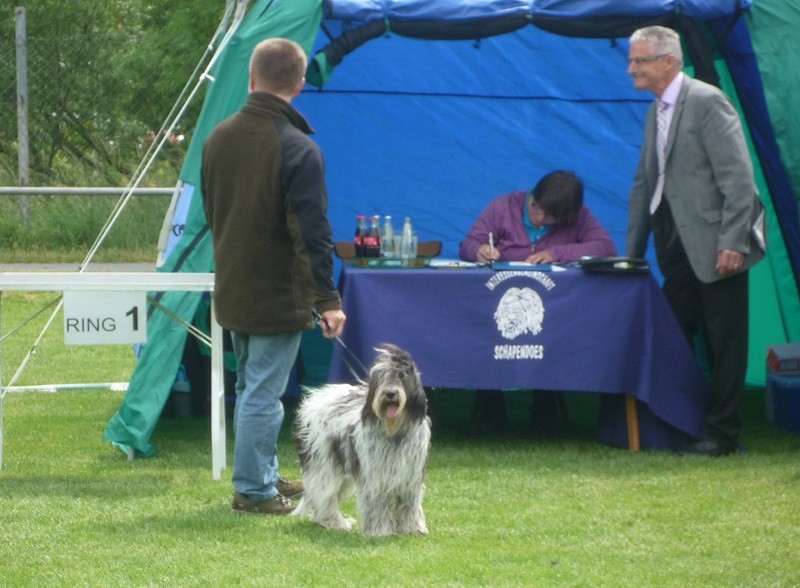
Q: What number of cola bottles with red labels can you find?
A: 2